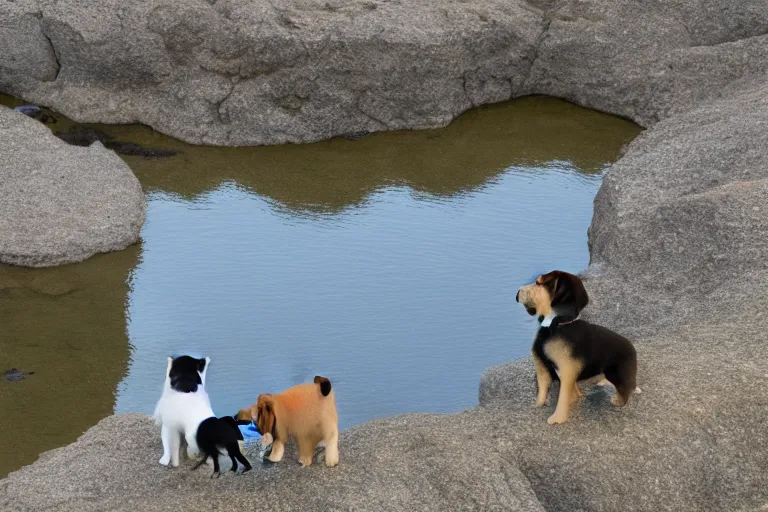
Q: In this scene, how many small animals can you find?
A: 4